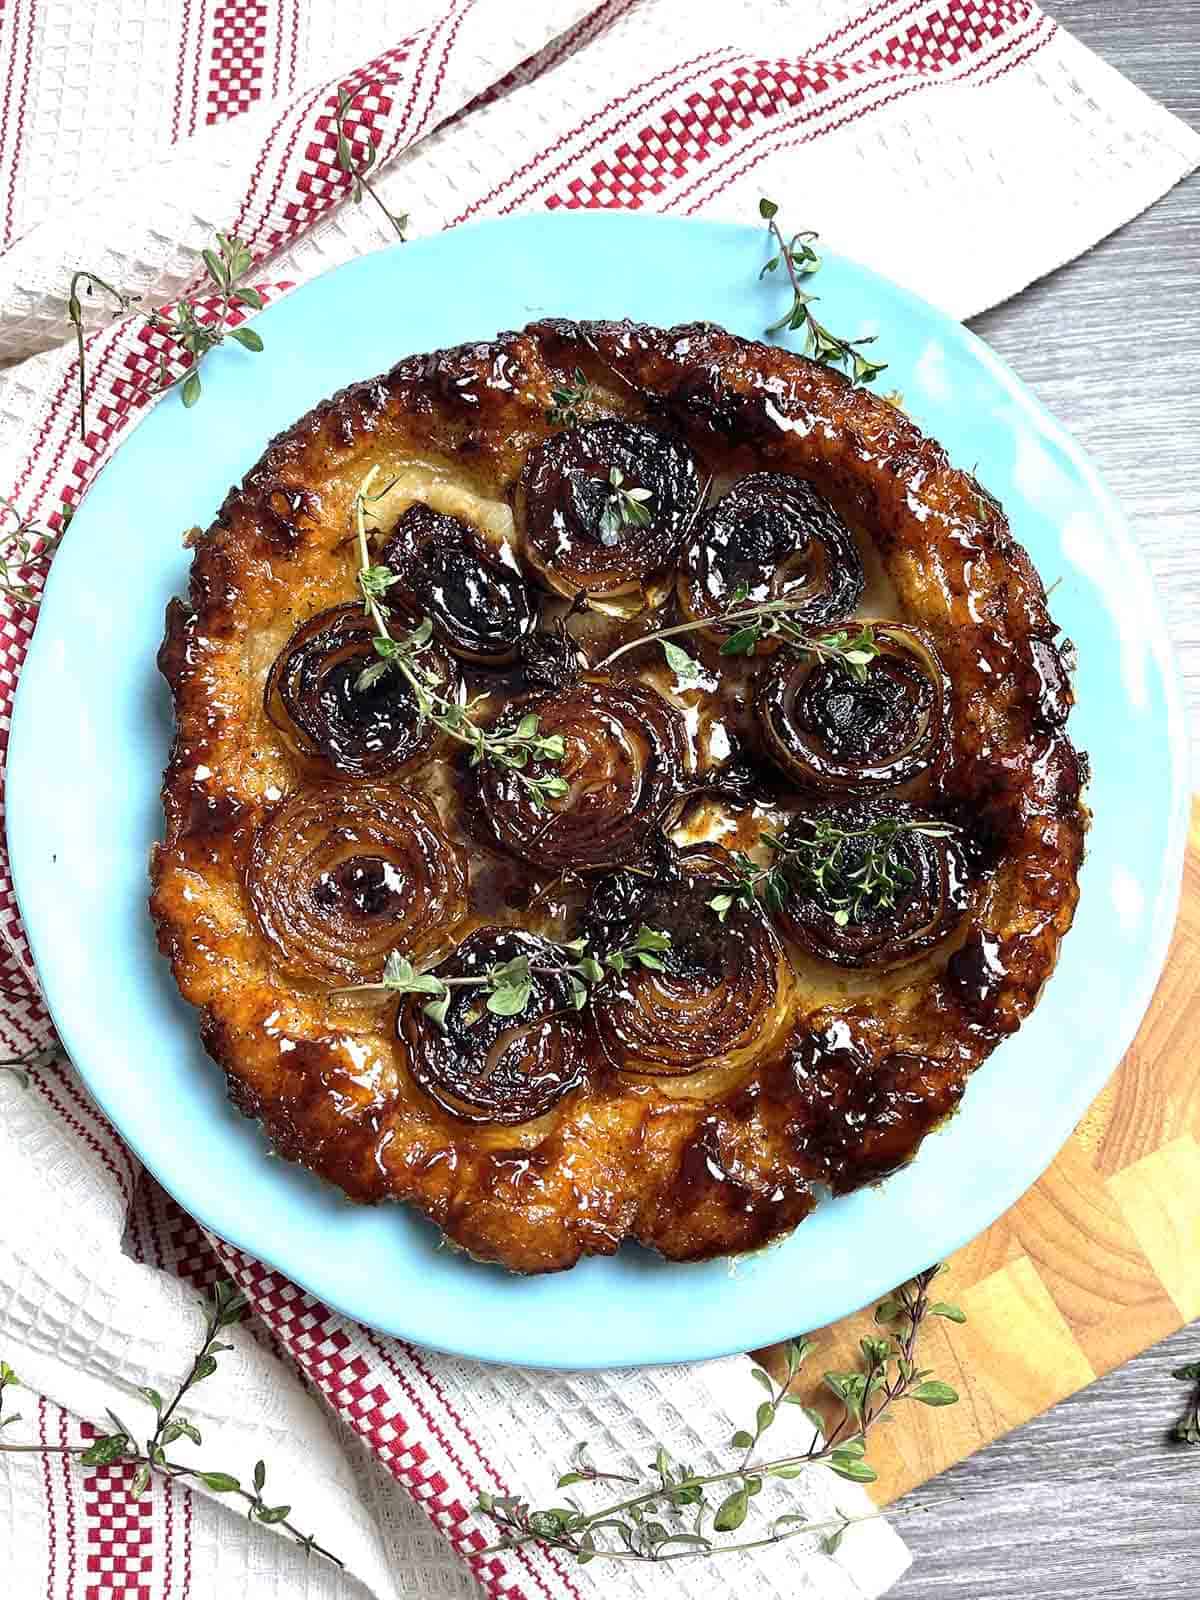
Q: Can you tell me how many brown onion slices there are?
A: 10